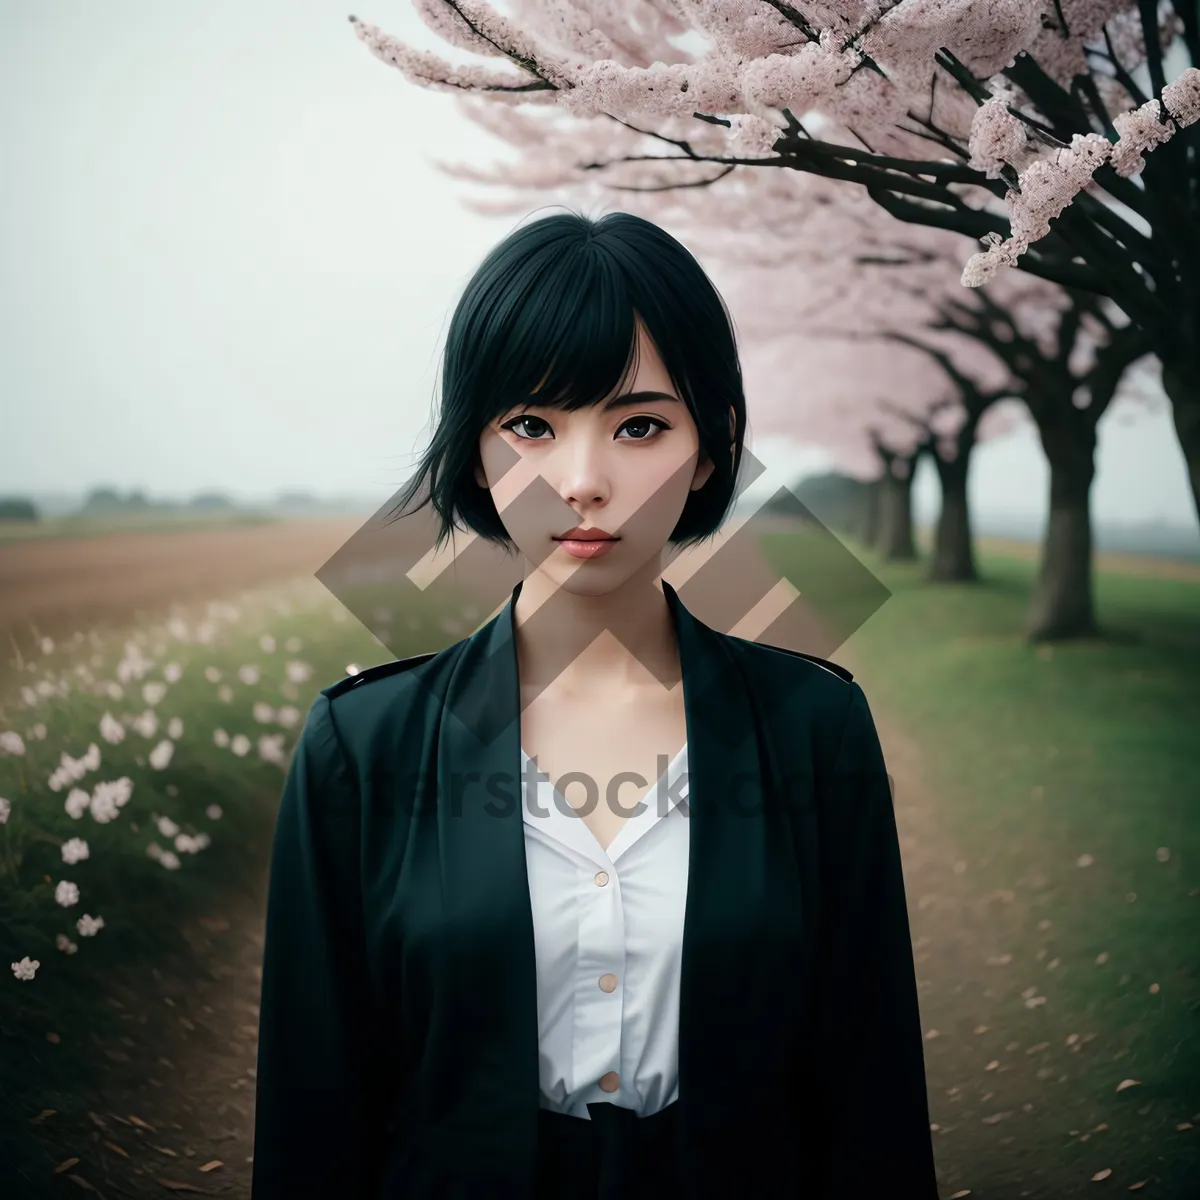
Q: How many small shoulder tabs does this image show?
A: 2